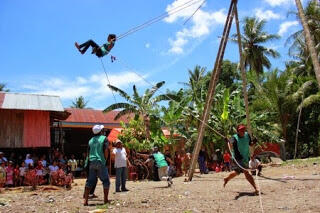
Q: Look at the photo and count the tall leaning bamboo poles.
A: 2